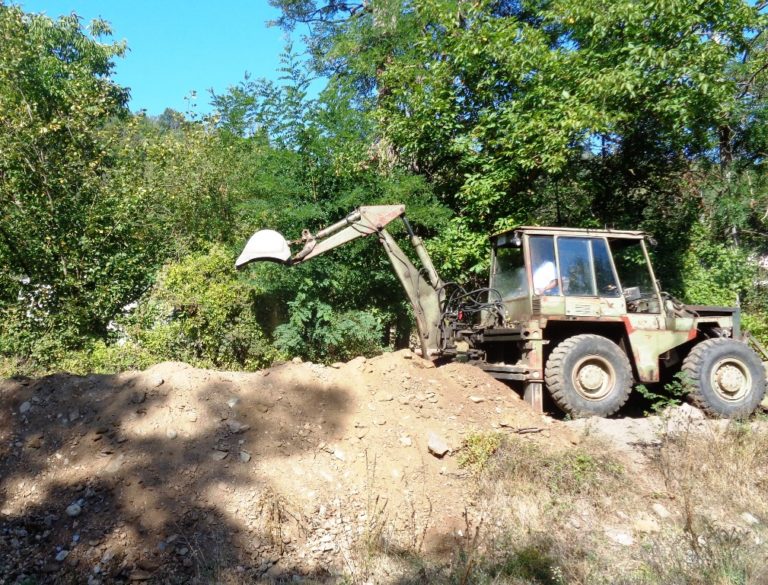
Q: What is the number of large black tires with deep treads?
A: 2